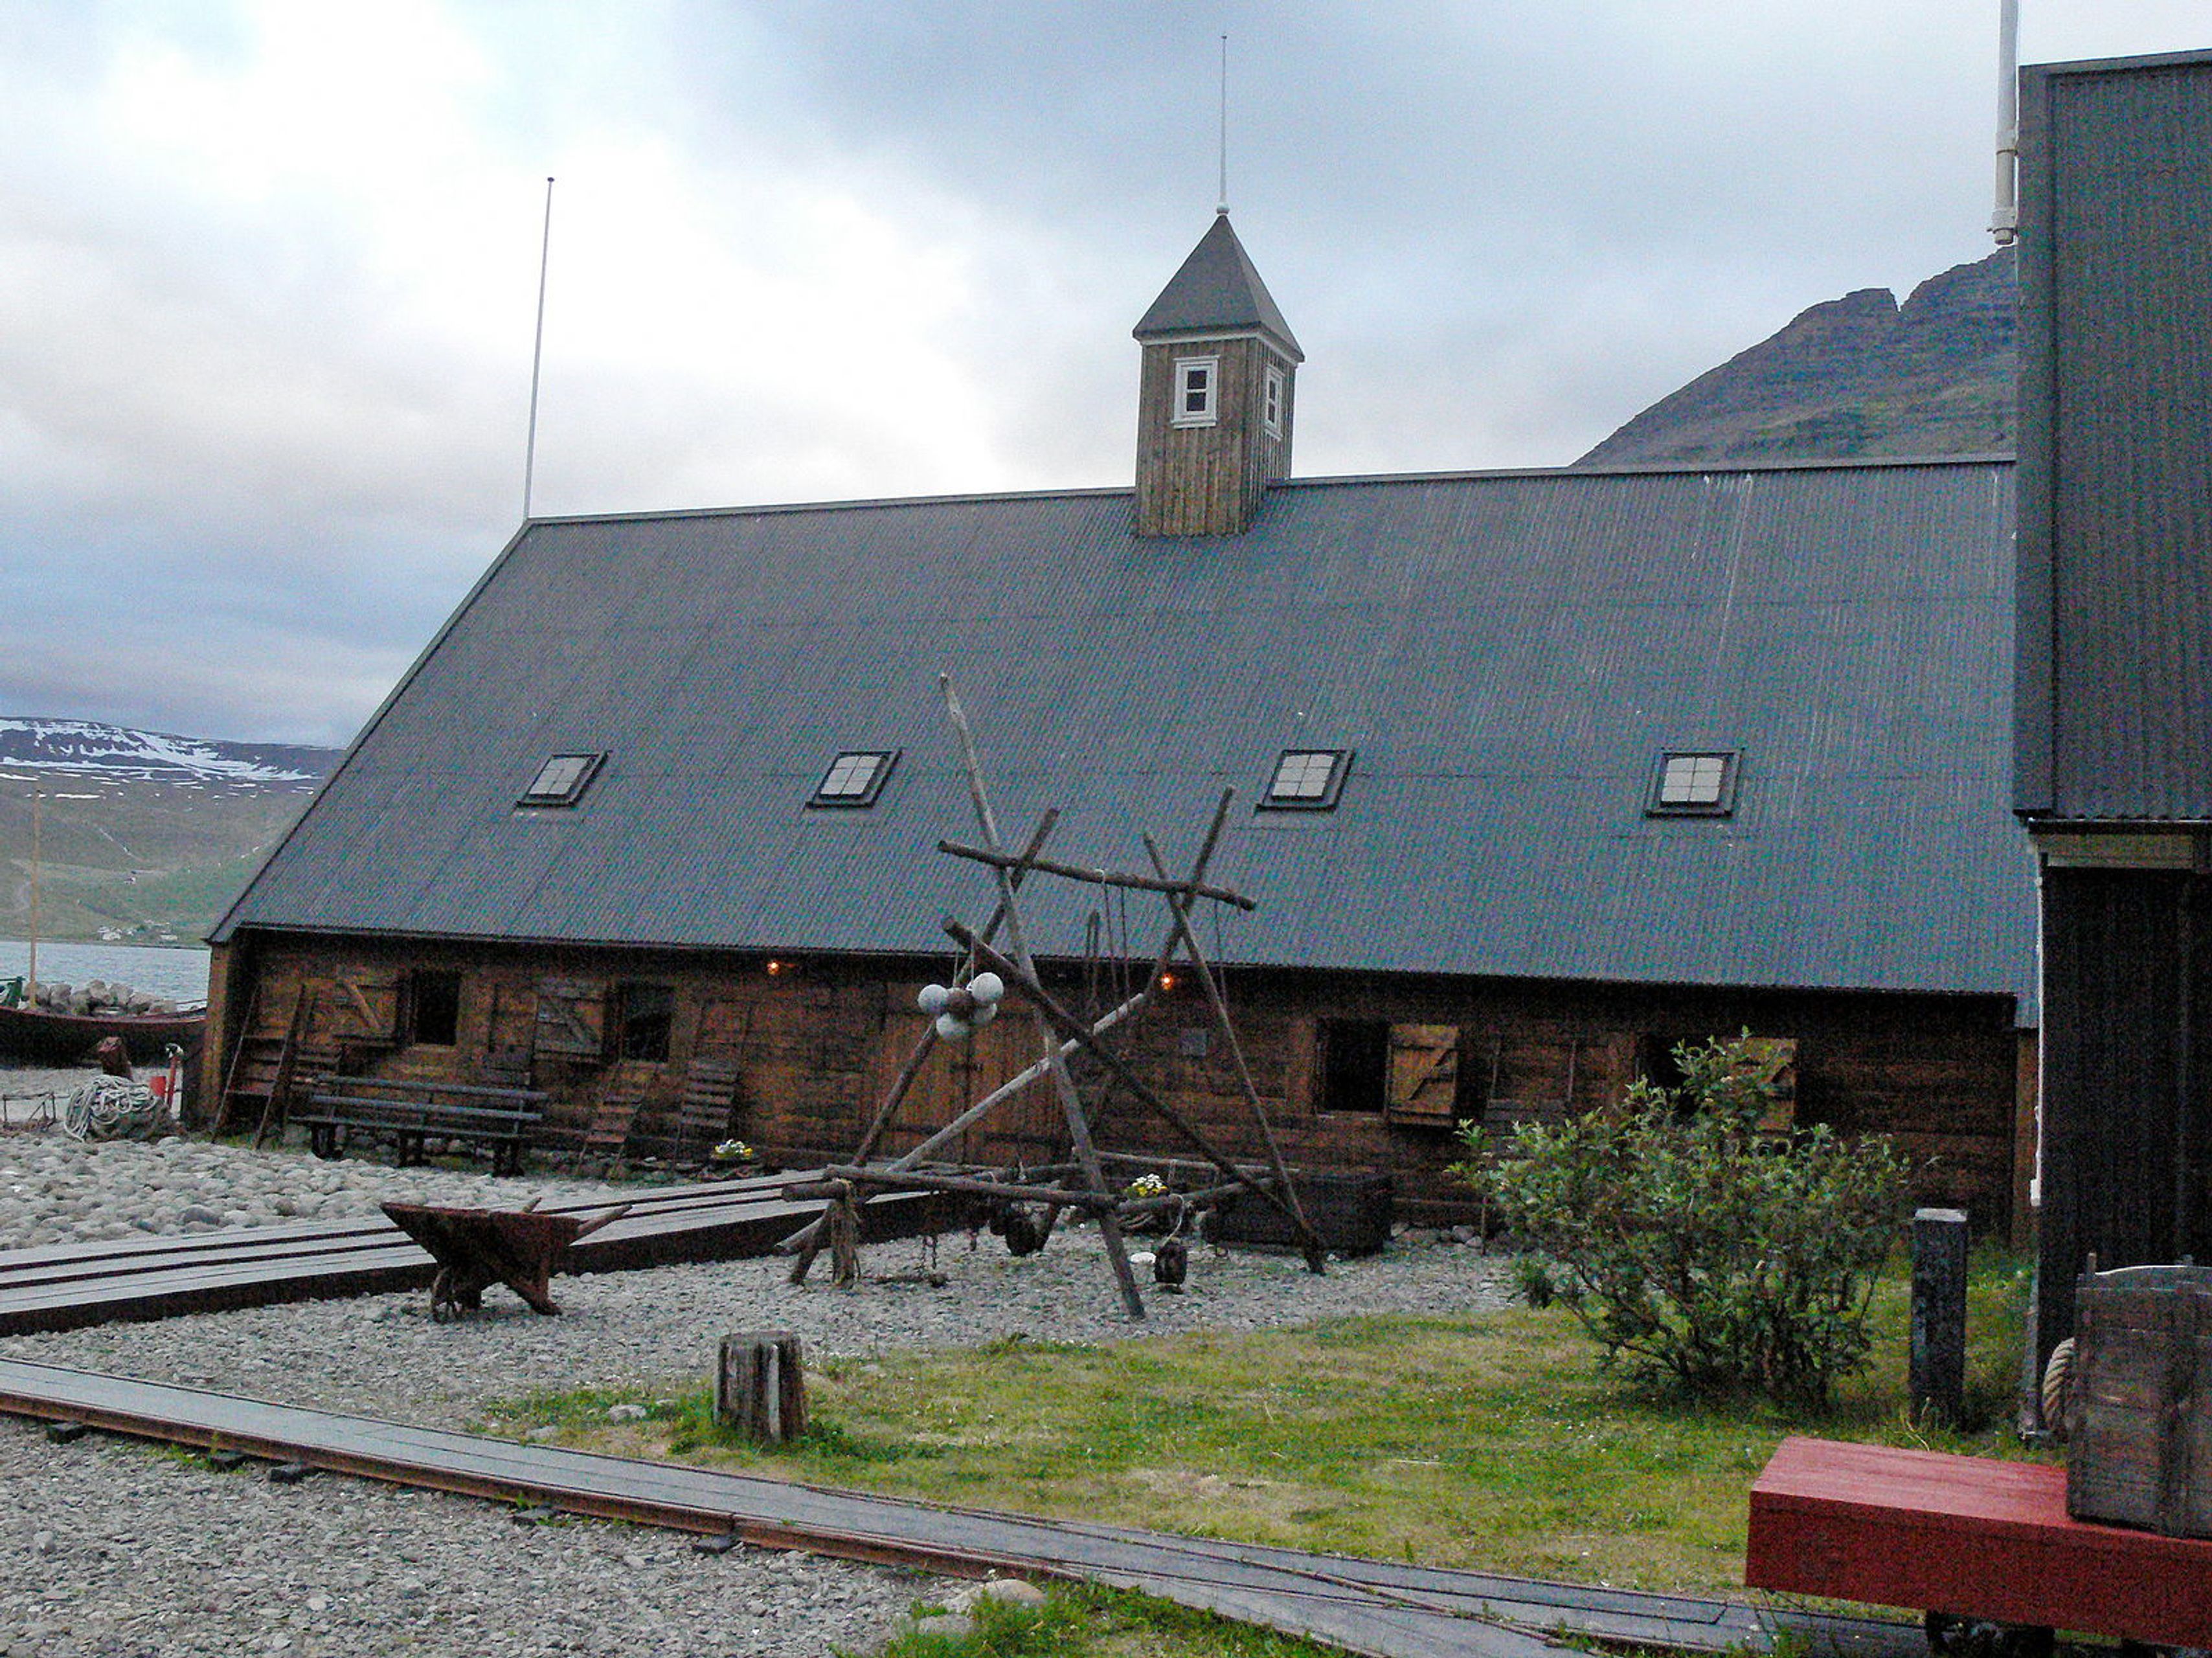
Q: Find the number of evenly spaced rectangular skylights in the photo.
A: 4